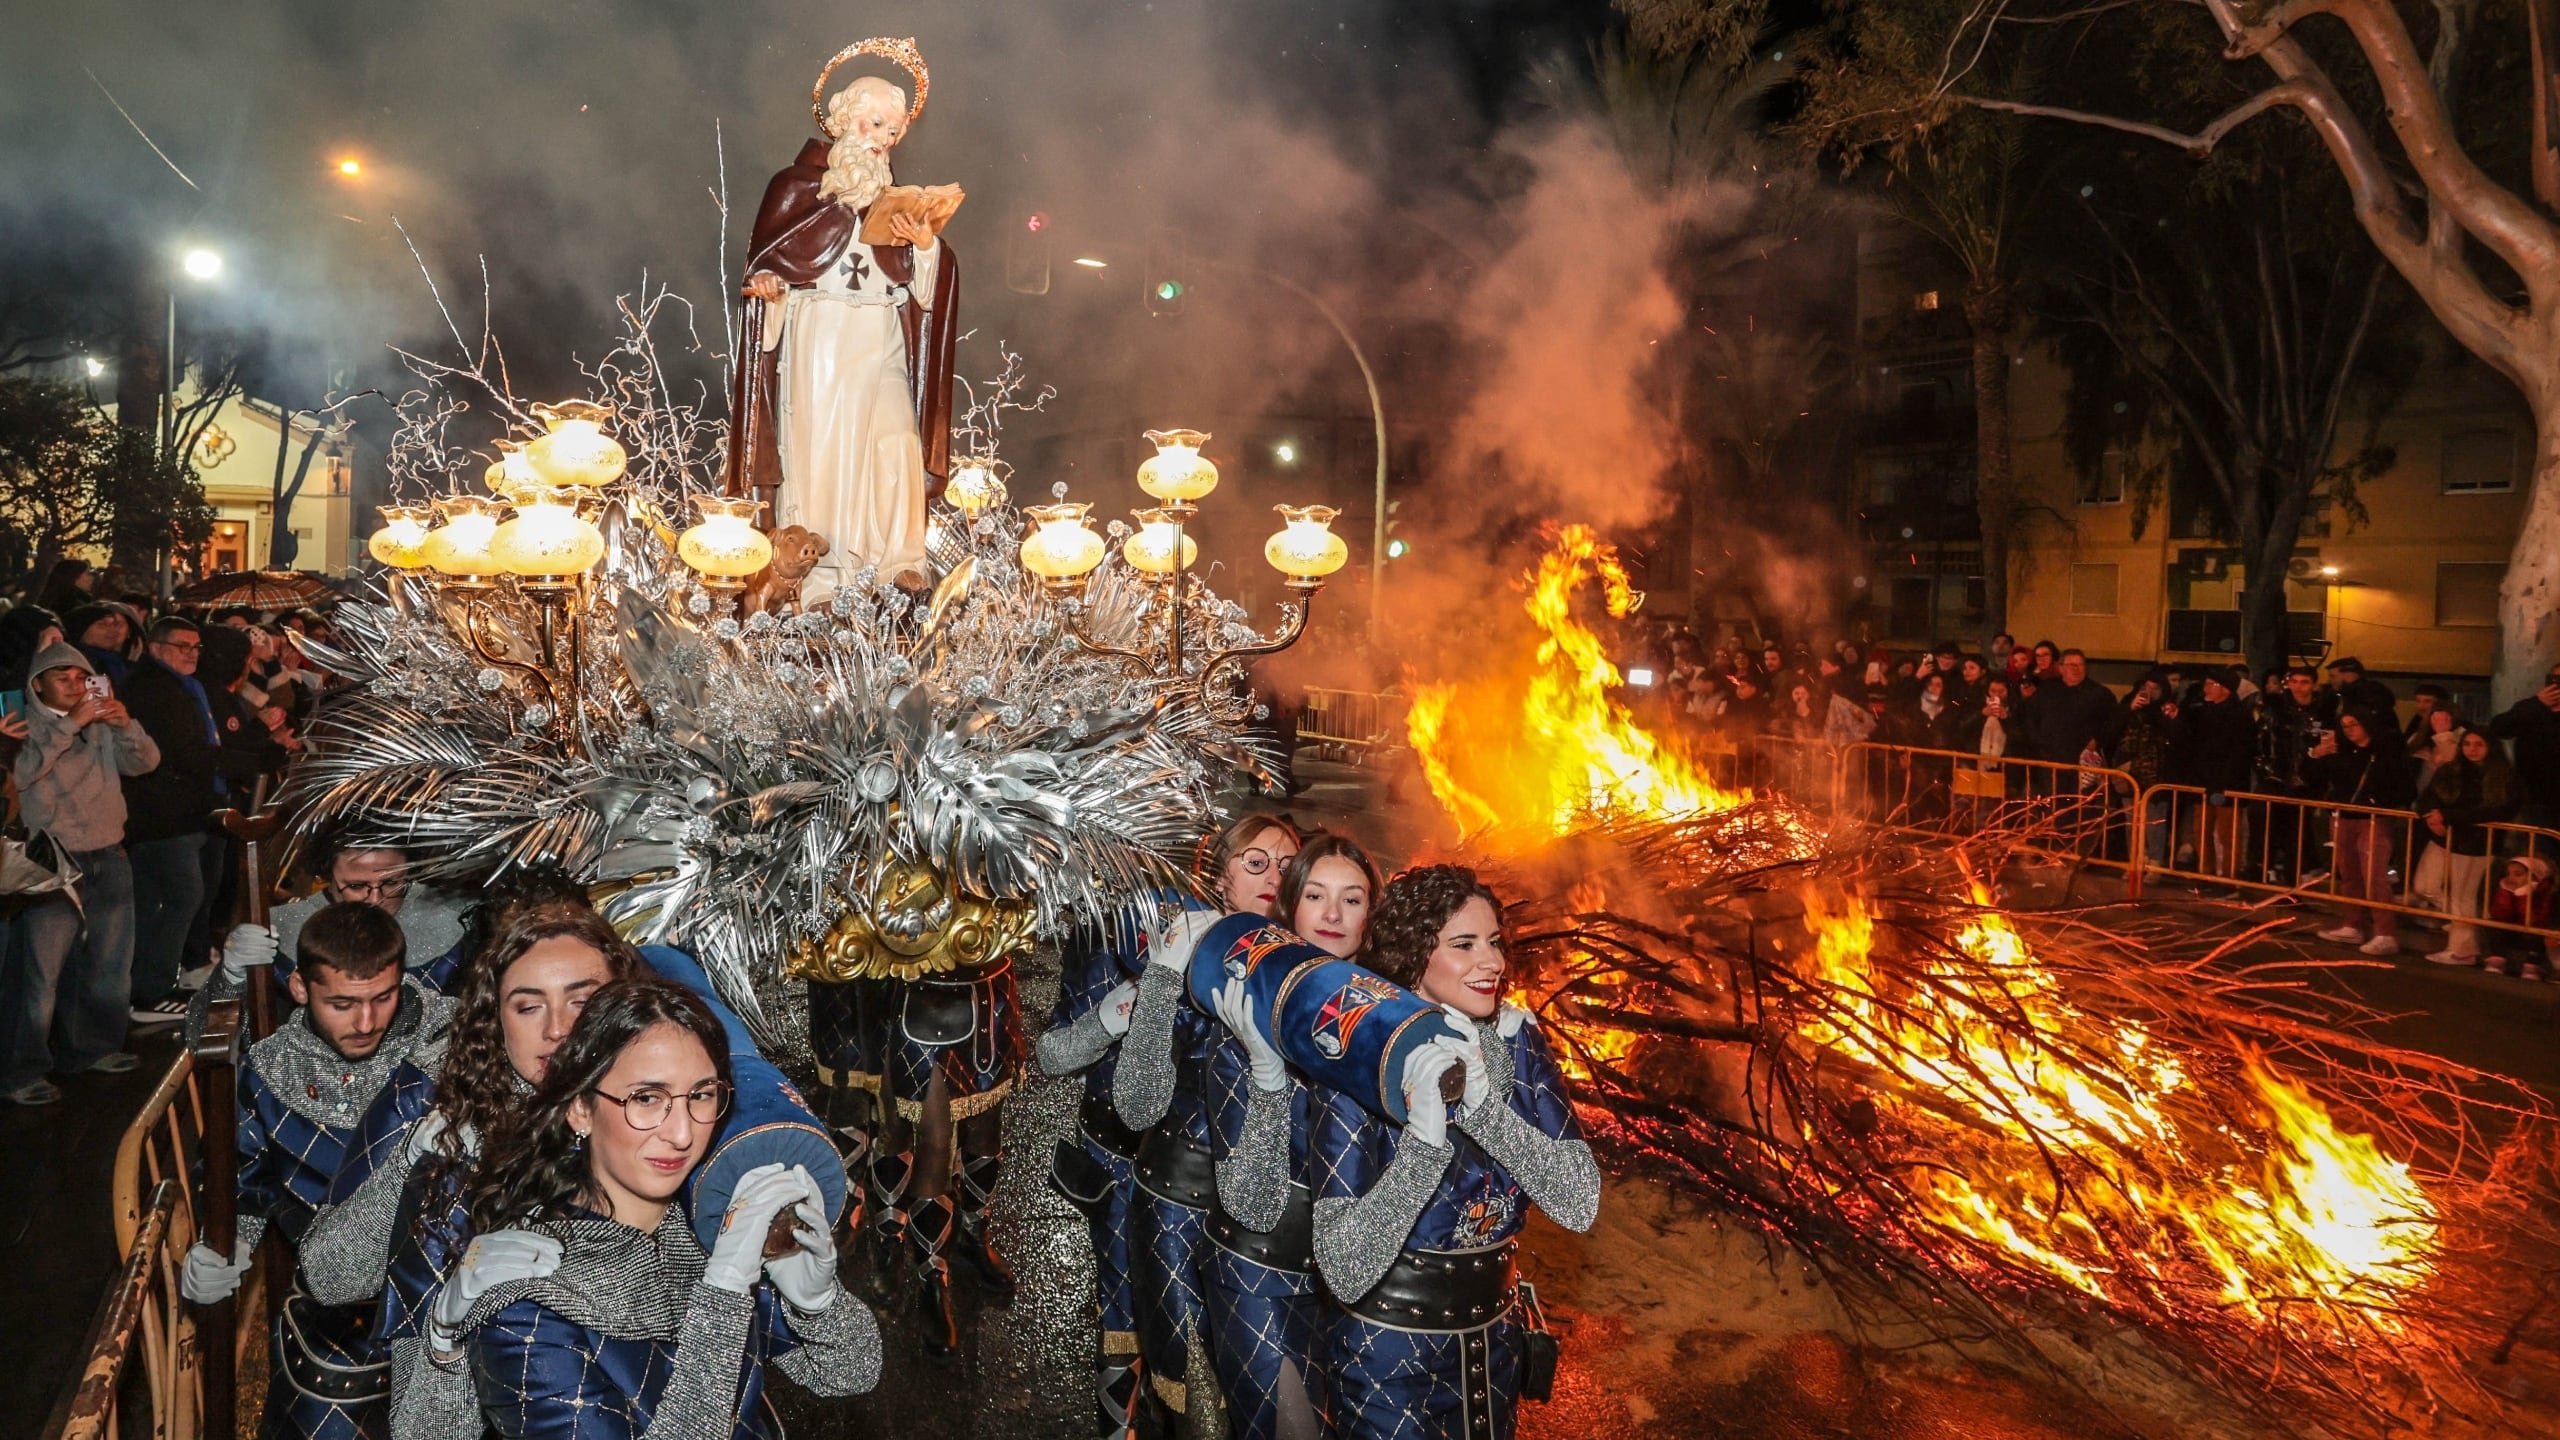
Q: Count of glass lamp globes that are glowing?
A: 11